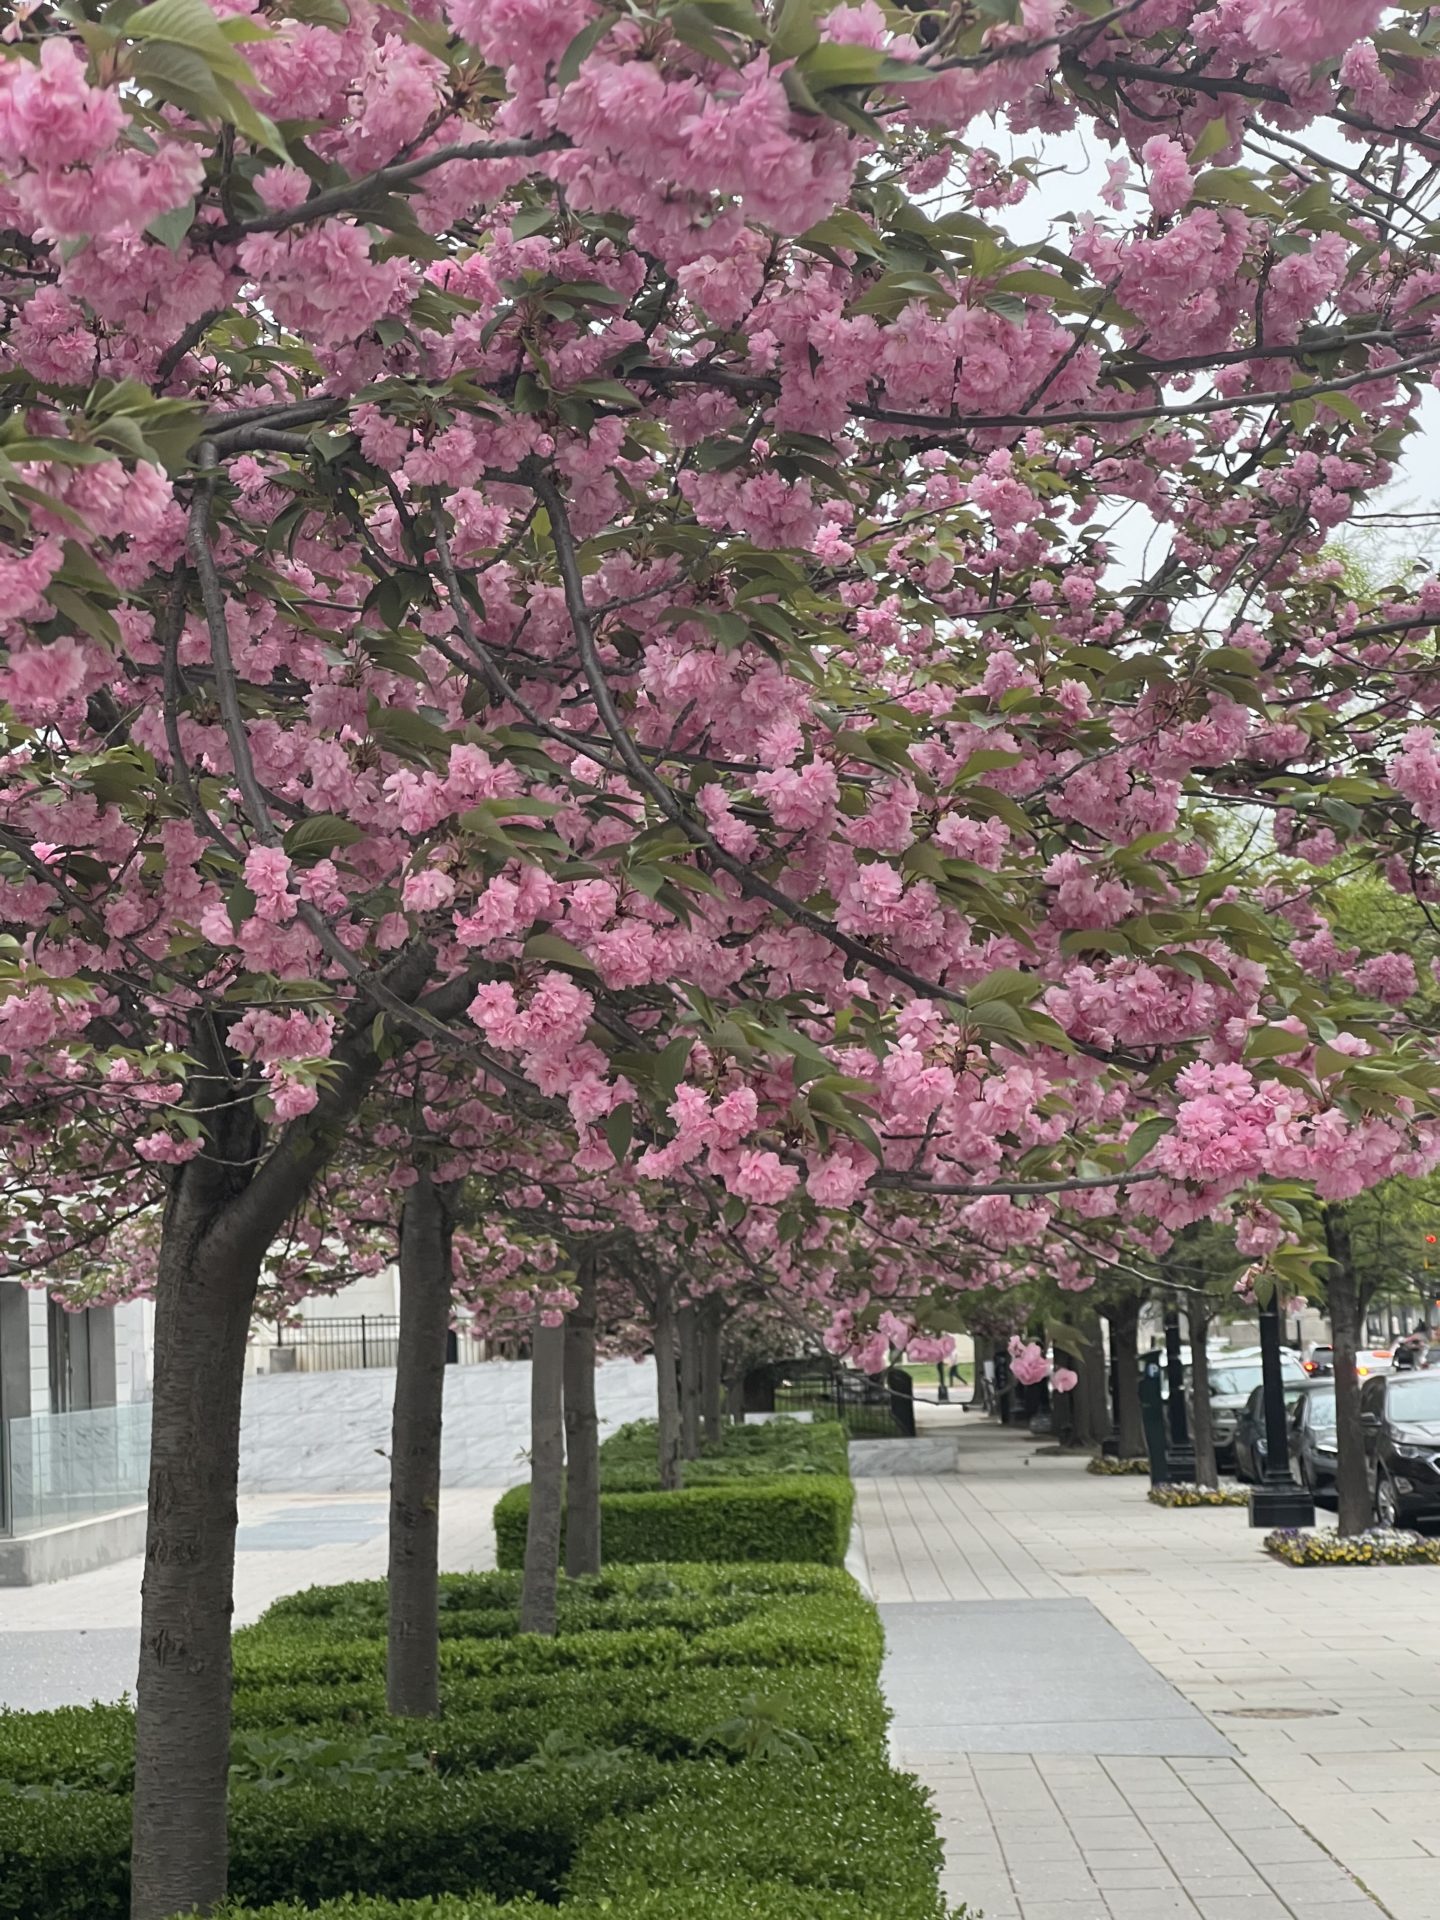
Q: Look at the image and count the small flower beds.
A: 3